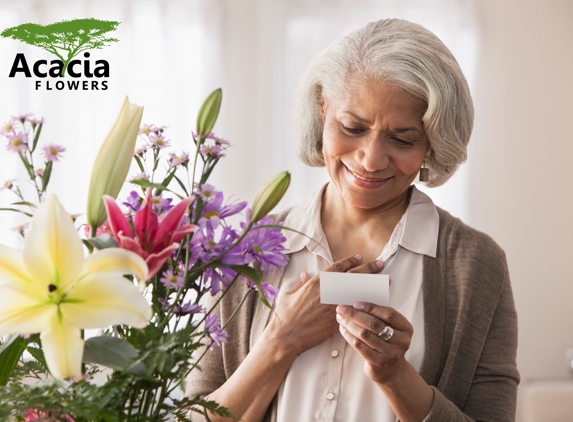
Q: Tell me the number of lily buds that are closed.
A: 3